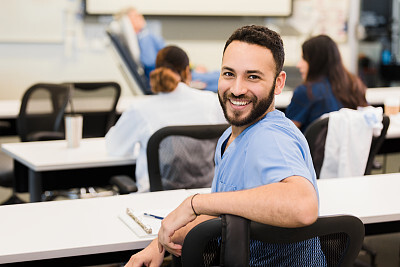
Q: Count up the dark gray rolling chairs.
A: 5